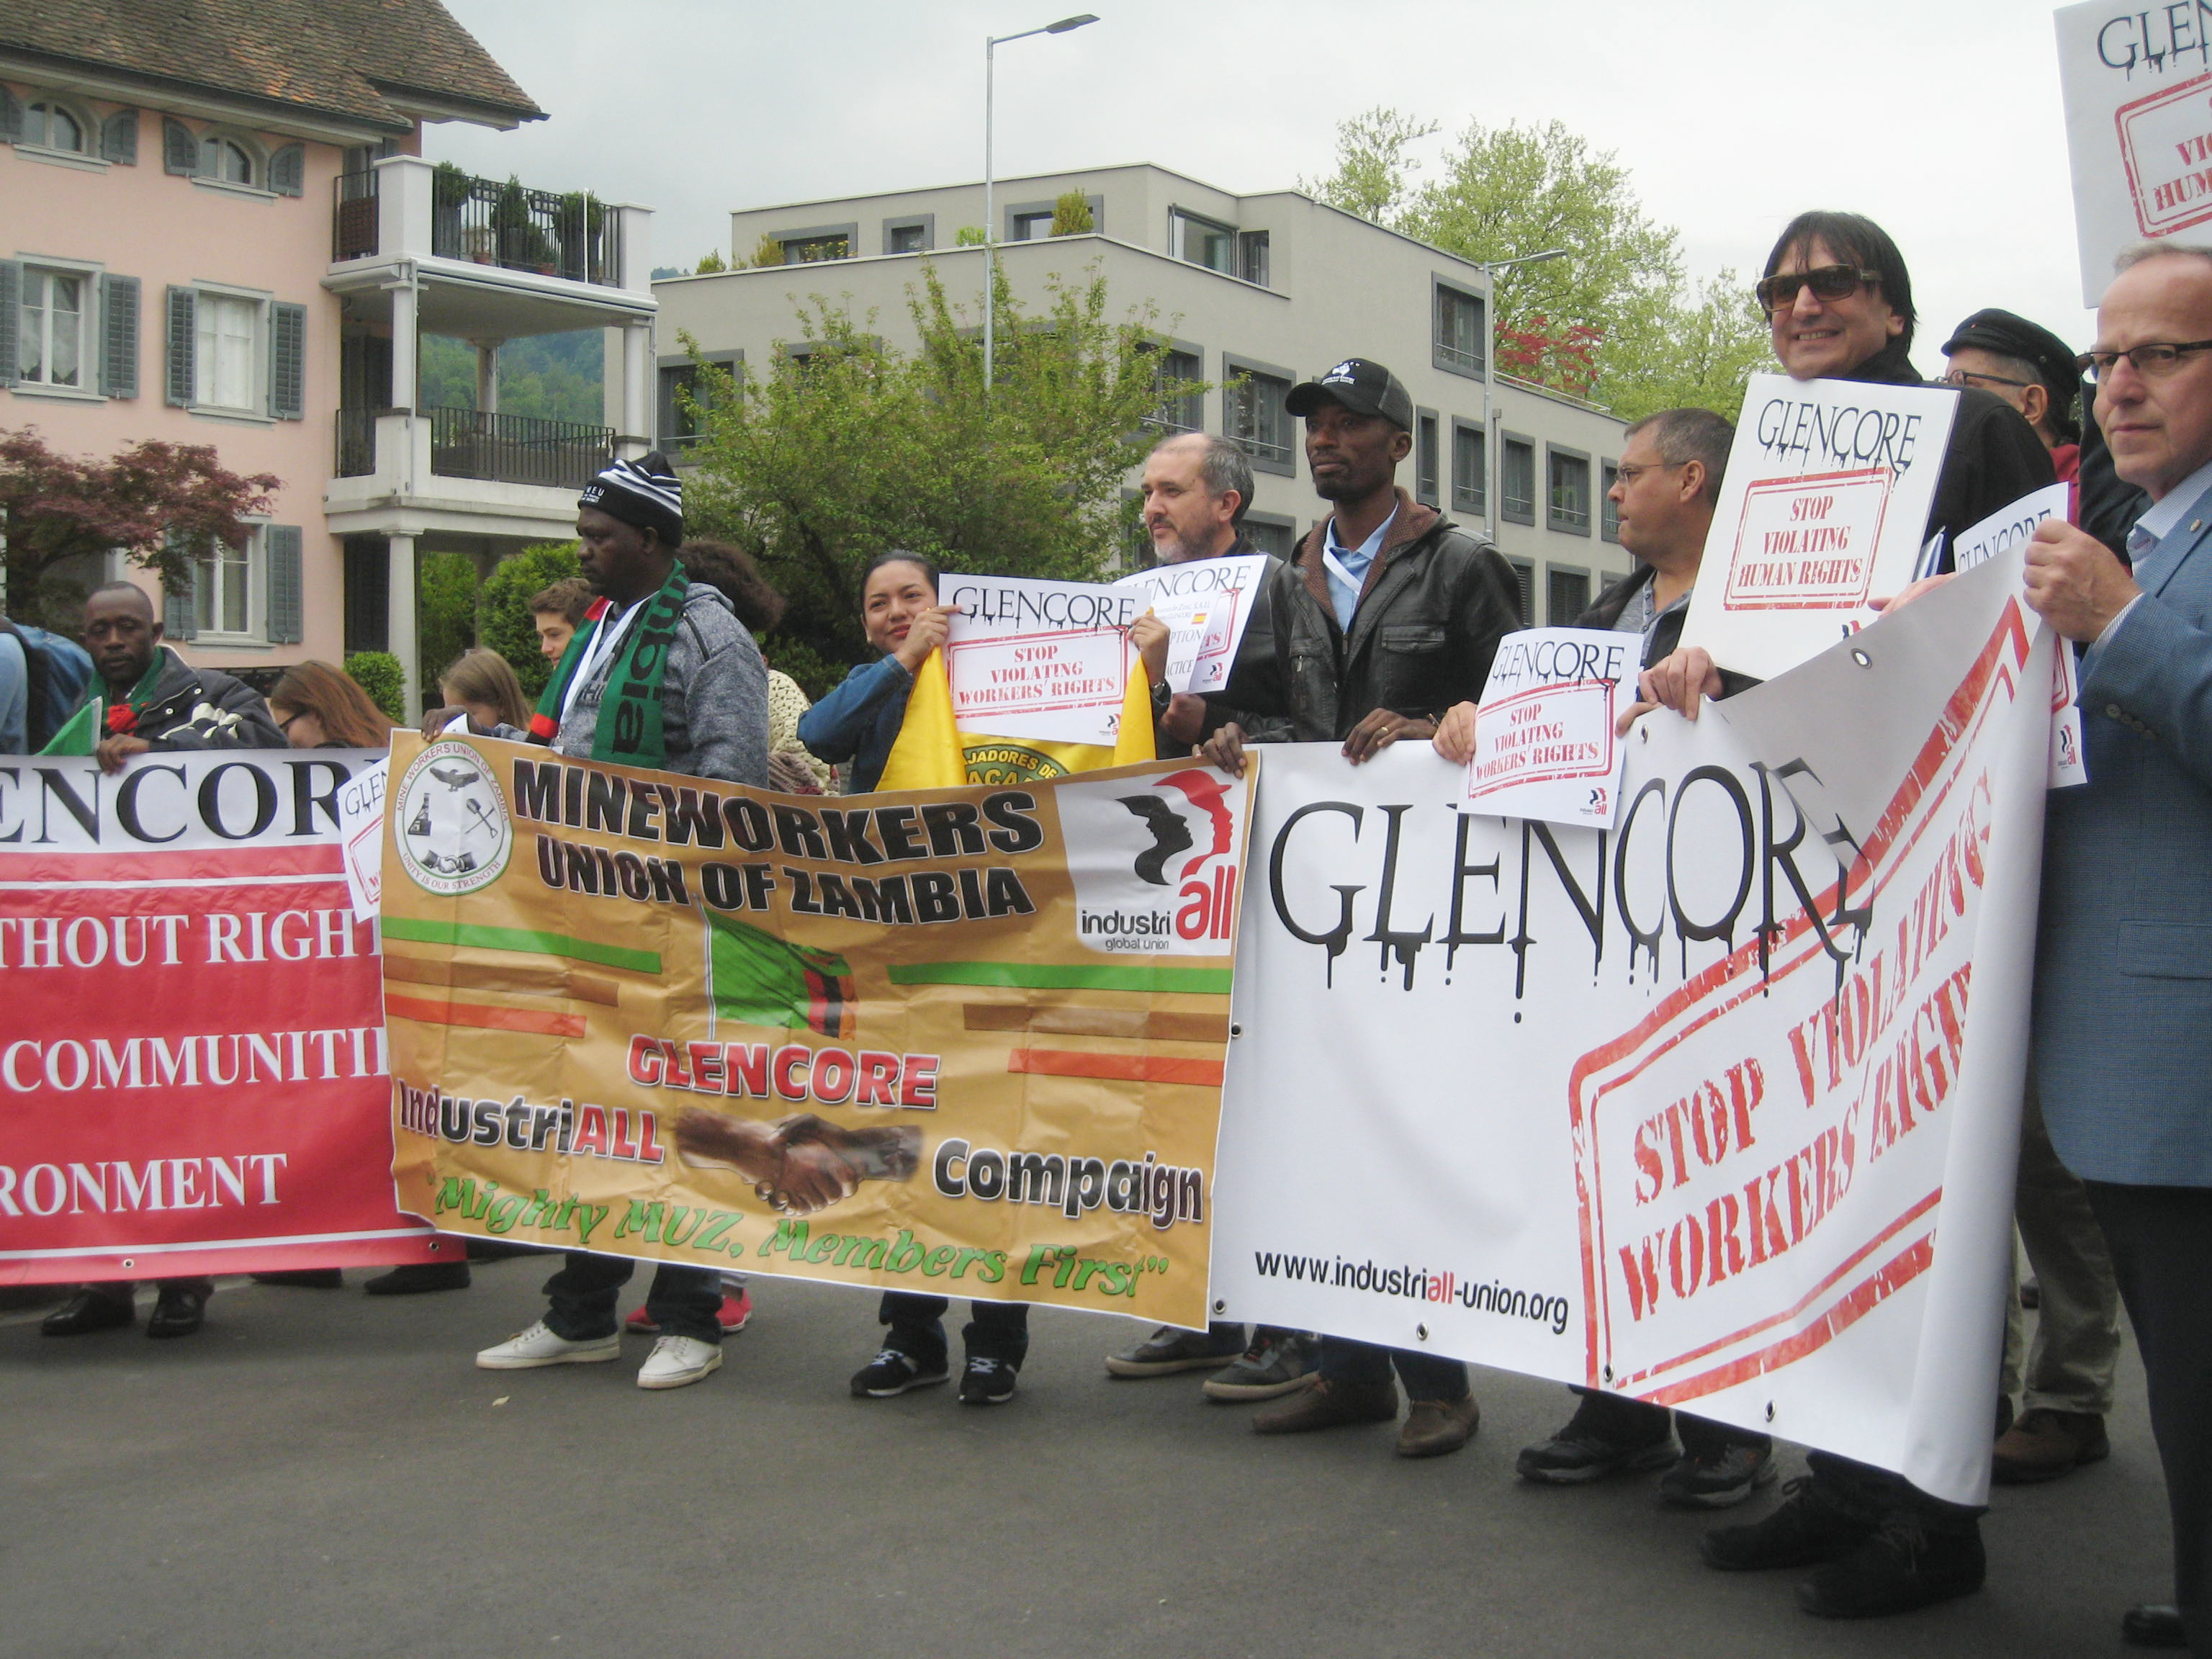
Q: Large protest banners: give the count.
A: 3